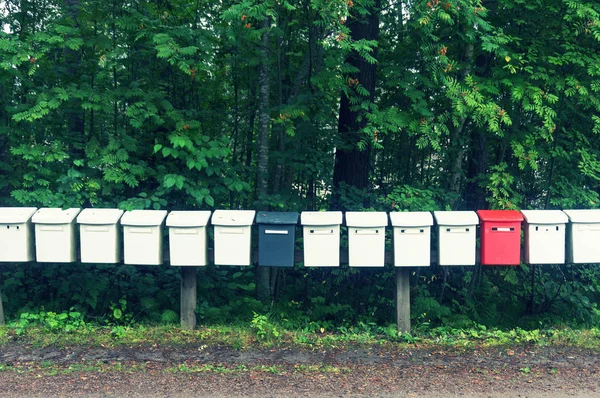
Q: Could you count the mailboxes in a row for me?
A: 14